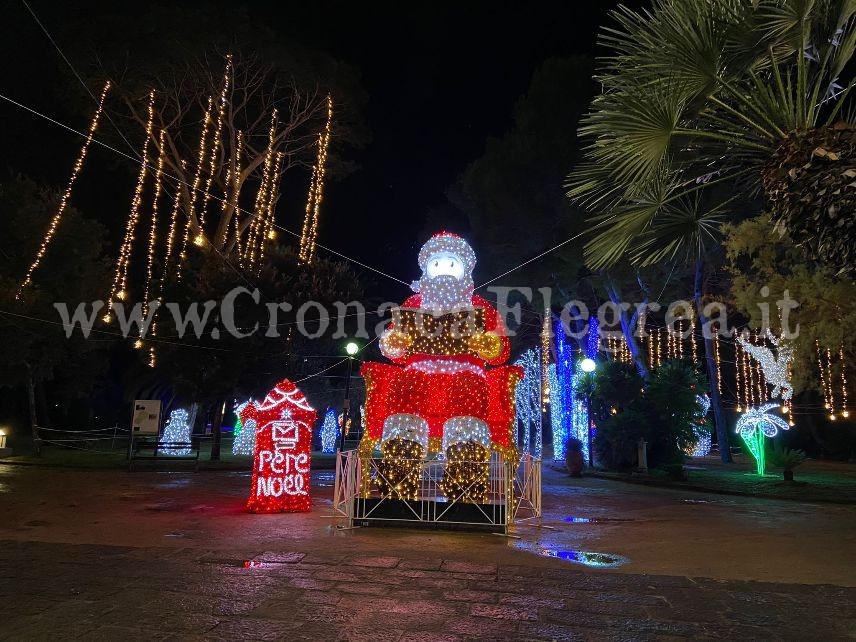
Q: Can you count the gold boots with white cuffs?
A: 2